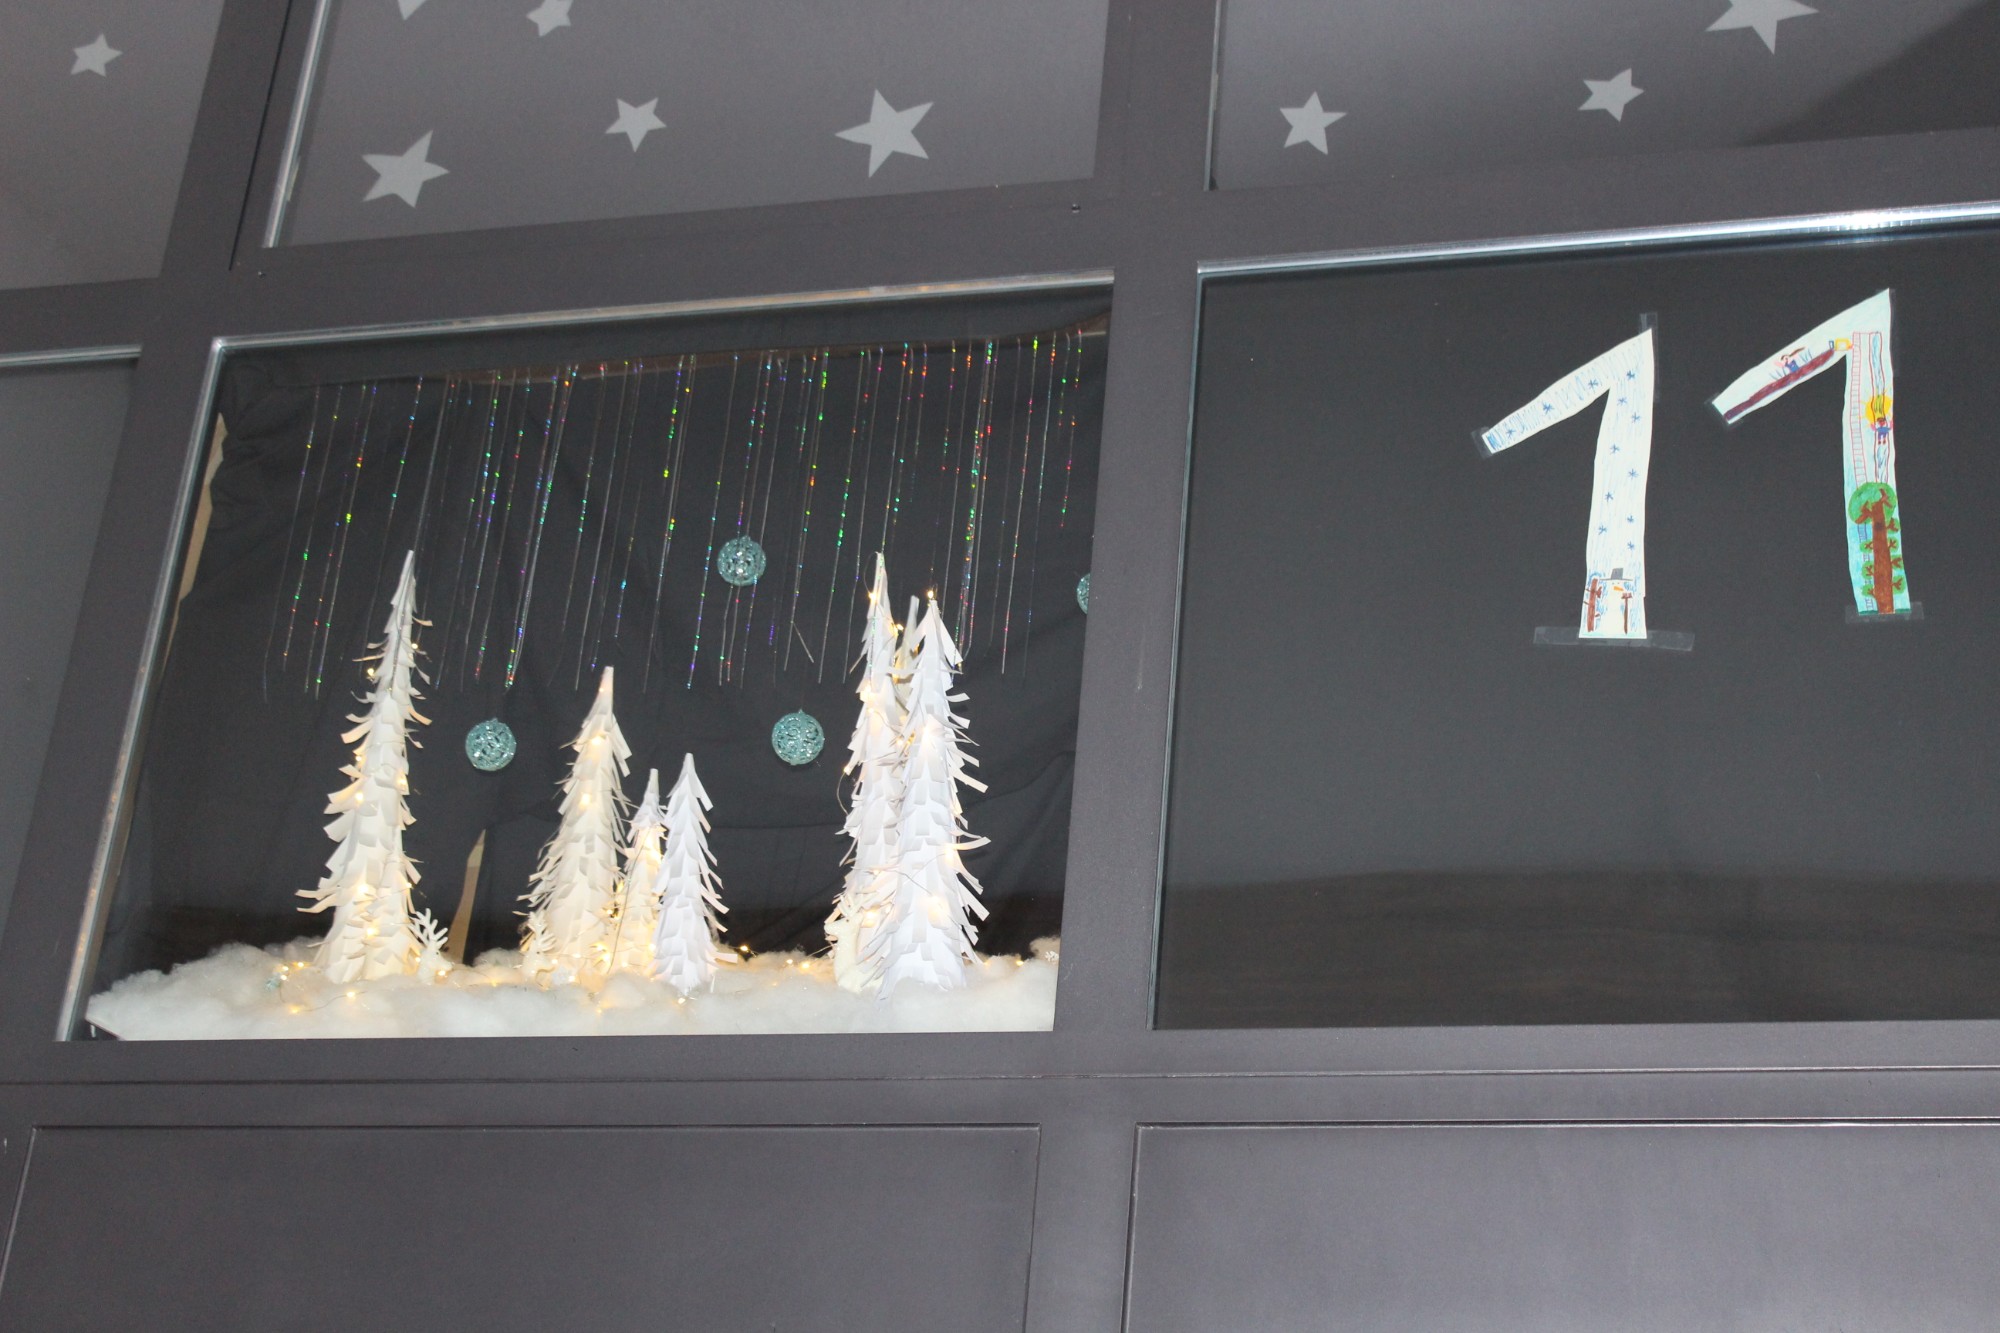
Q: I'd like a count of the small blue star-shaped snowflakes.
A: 12